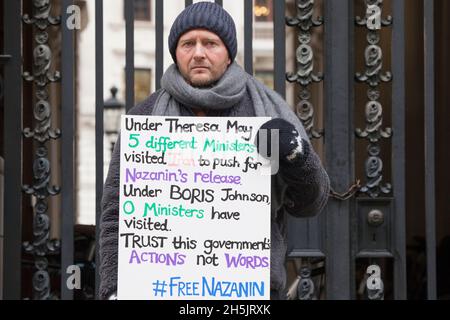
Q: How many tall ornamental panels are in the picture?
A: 3